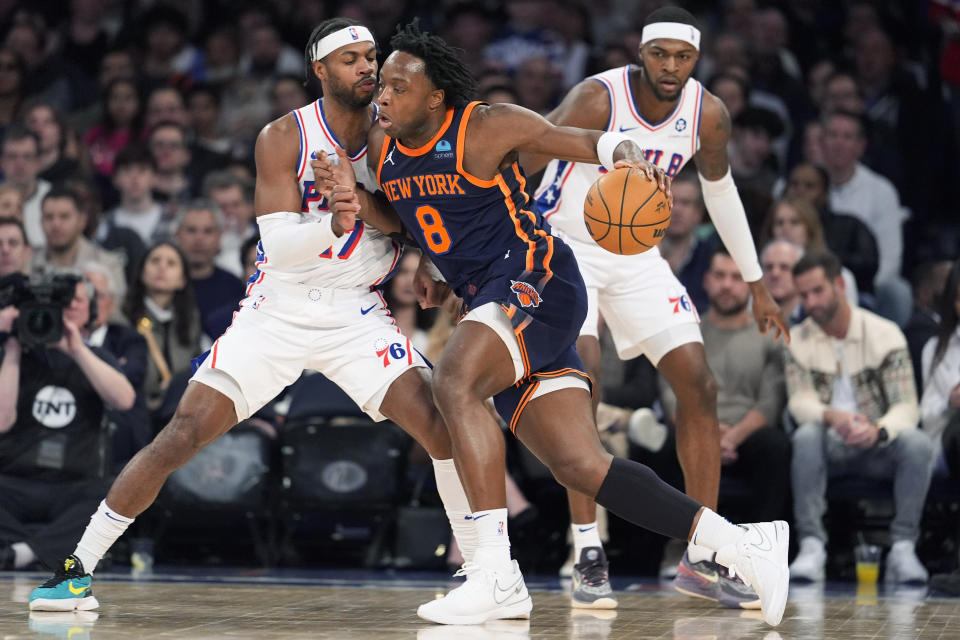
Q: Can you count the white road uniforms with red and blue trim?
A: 2